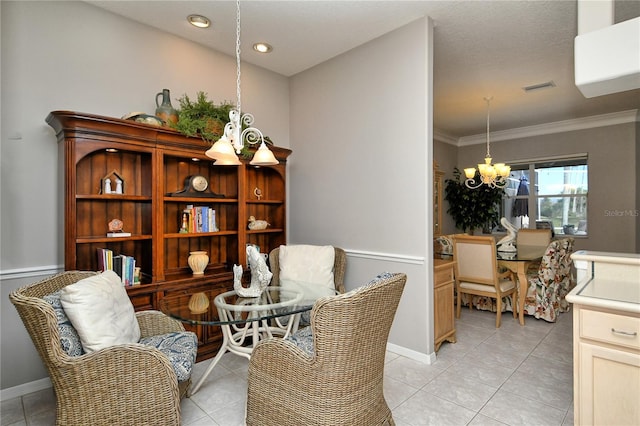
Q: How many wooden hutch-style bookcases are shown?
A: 1